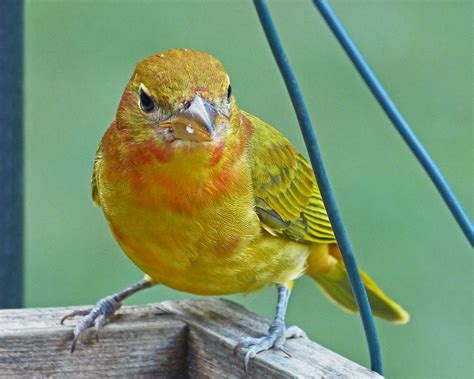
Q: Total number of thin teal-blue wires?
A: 2